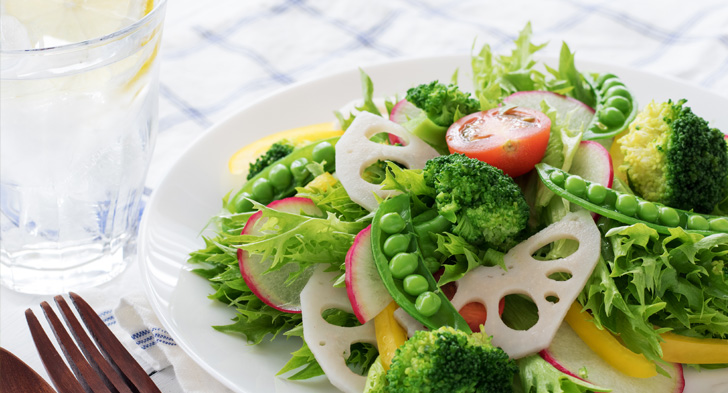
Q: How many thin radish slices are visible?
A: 6